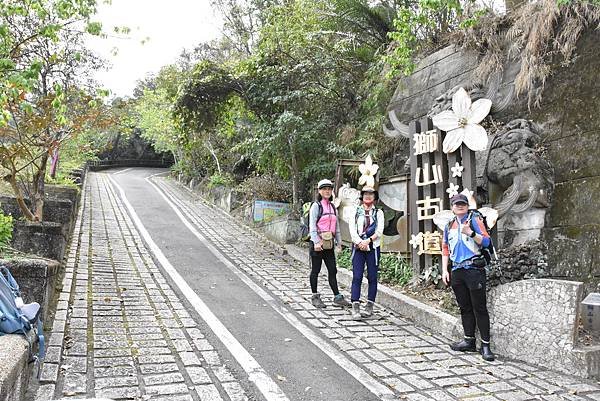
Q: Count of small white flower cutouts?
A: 3